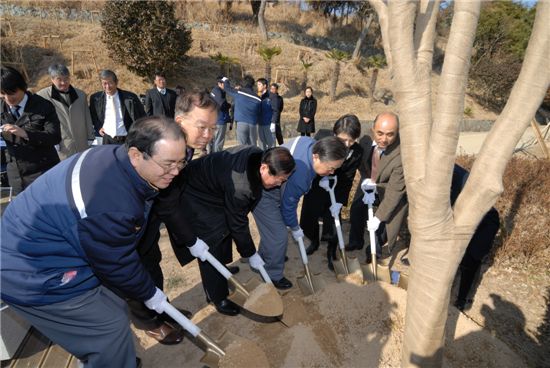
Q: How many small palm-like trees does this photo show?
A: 5